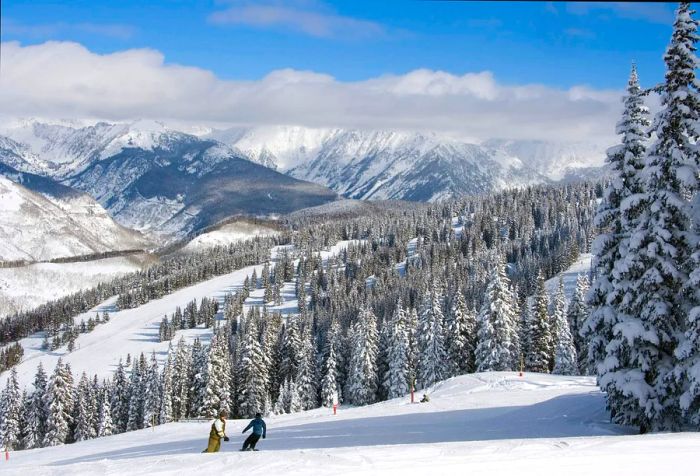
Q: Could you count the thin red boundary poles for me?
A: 4